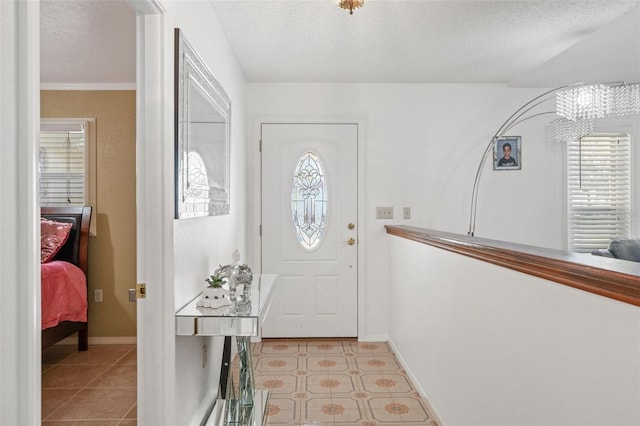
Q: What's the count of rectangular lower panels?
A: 2